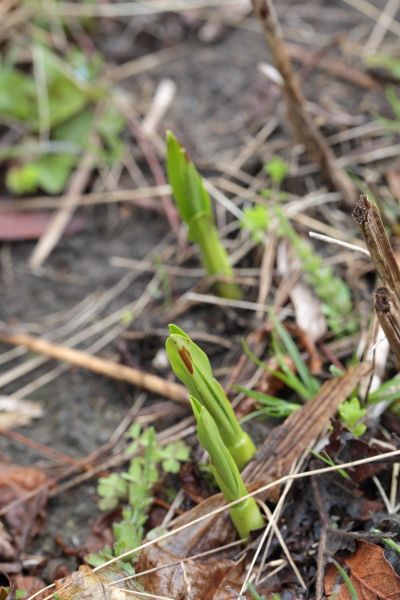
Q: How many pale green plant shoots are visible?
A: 3